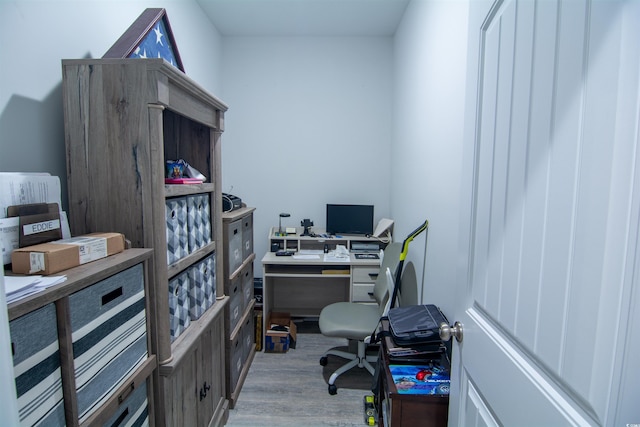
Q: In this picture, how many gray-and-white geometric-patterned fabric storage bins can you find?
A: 4